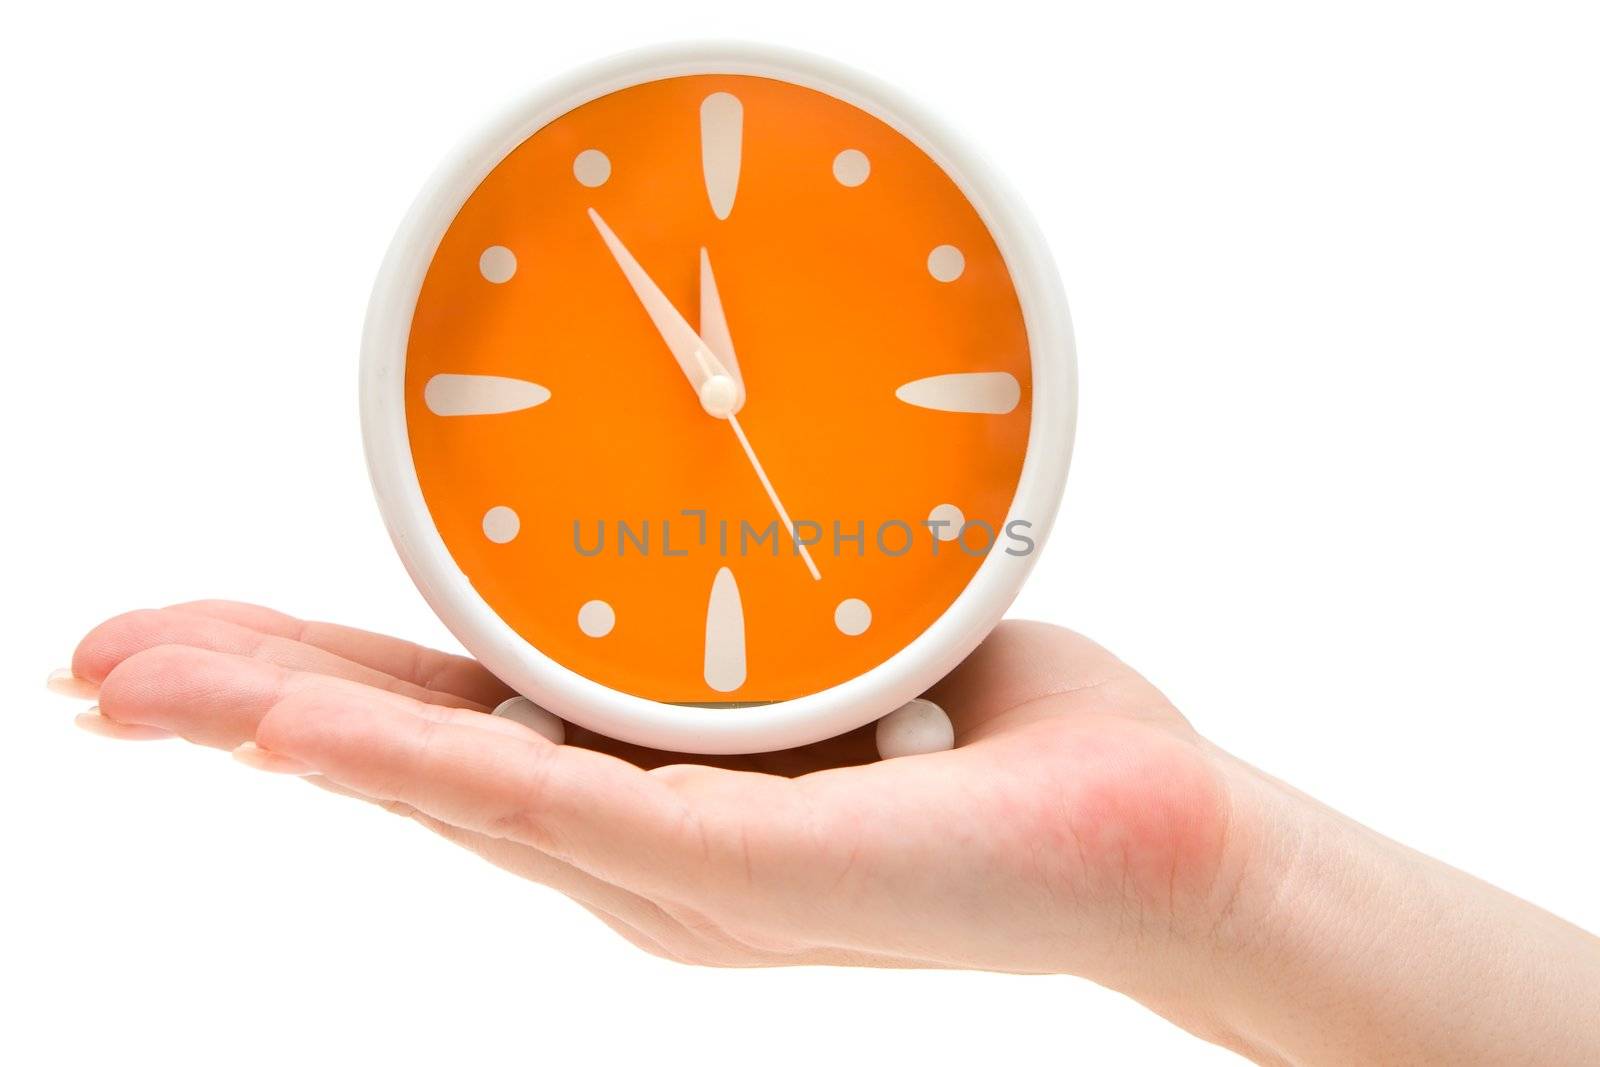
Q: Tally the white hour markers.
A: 12